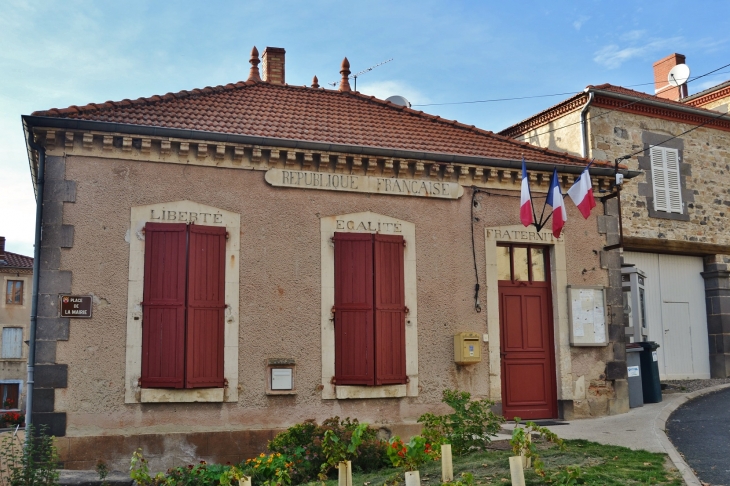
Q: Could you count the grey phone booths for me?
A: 1